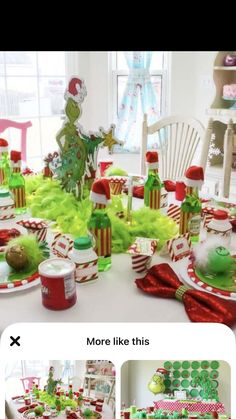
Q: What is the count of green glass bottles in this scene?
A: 5